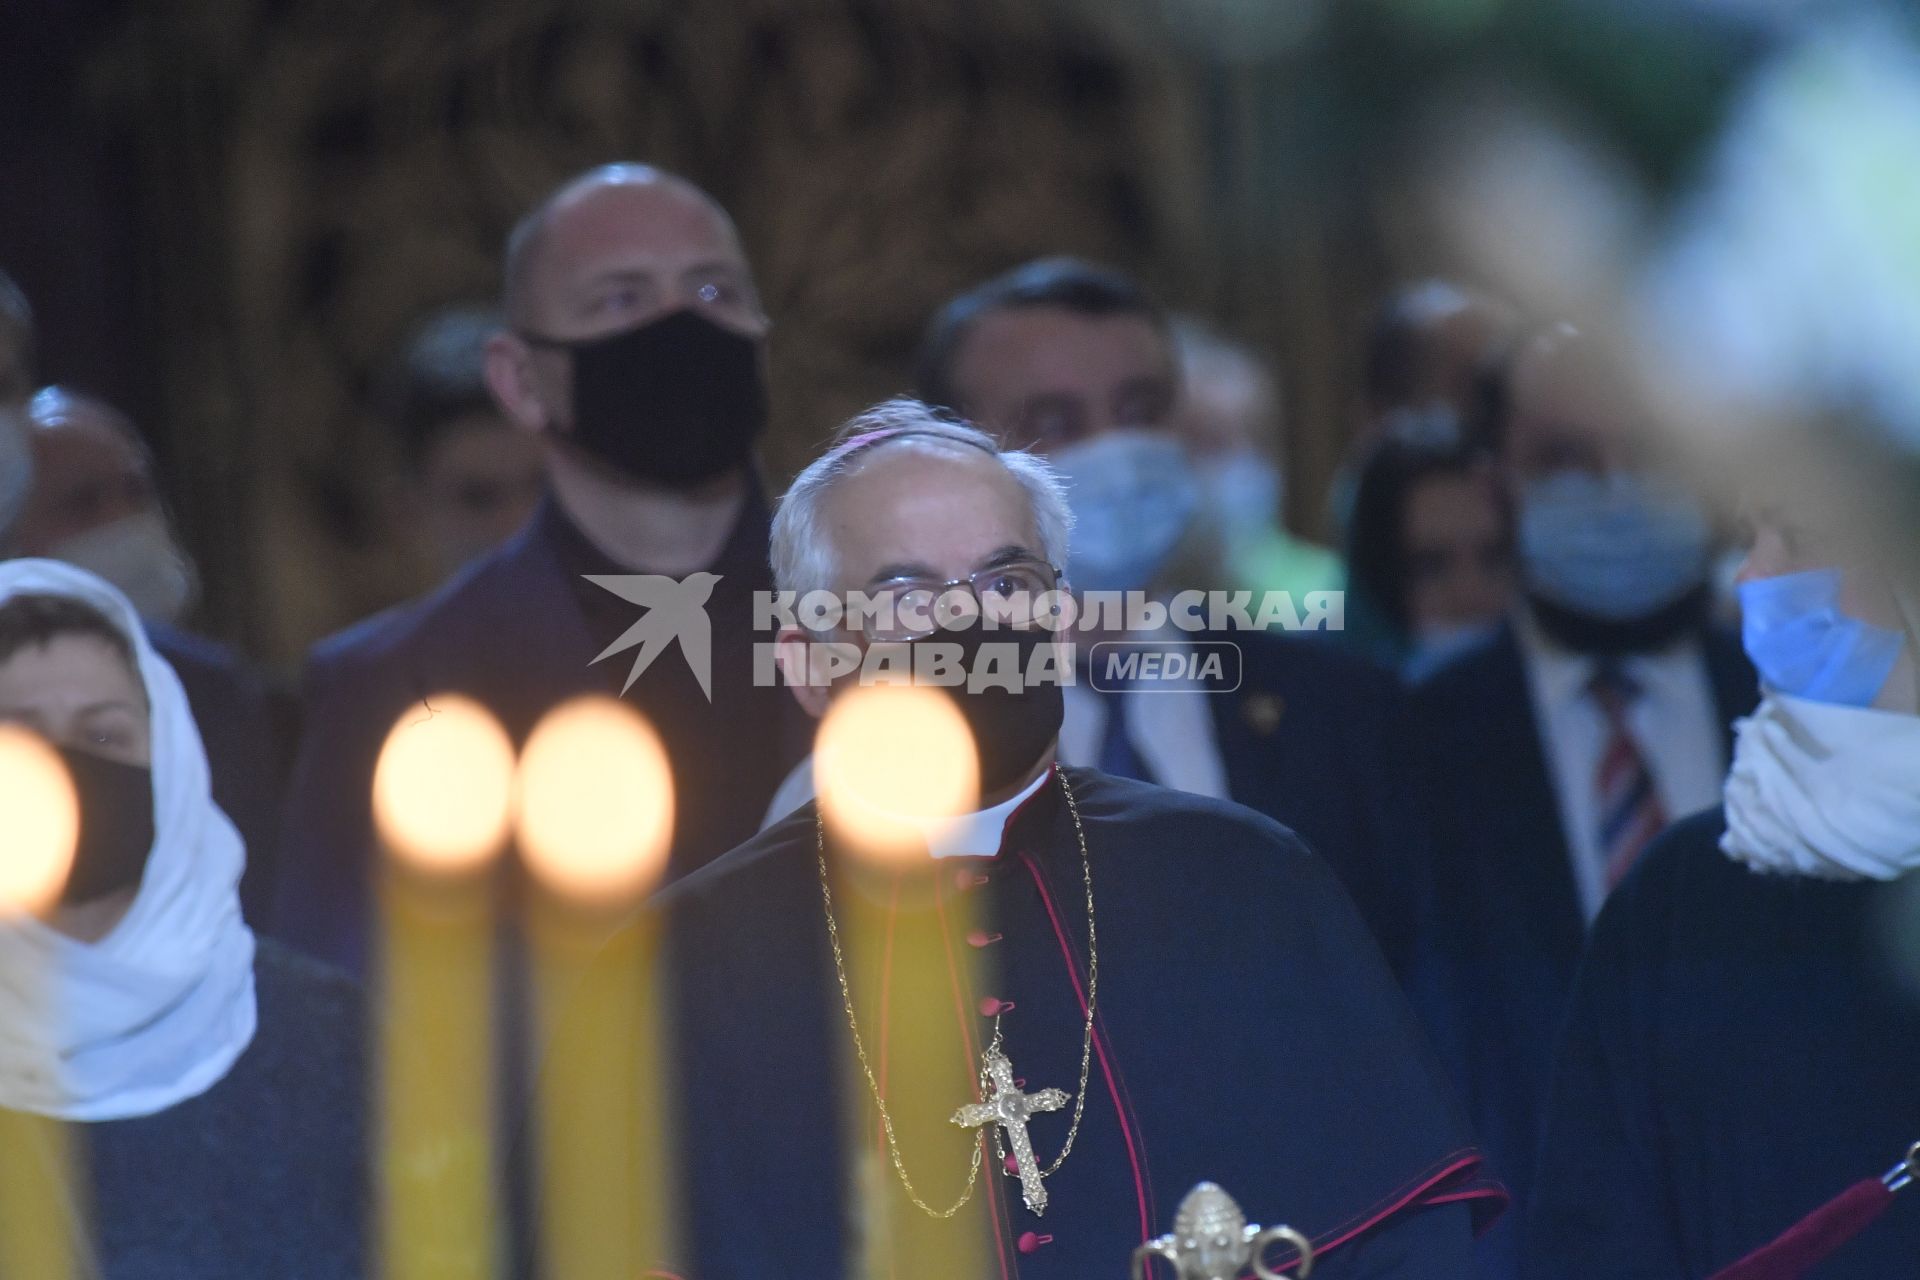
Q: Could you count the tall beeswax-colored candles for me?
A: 4